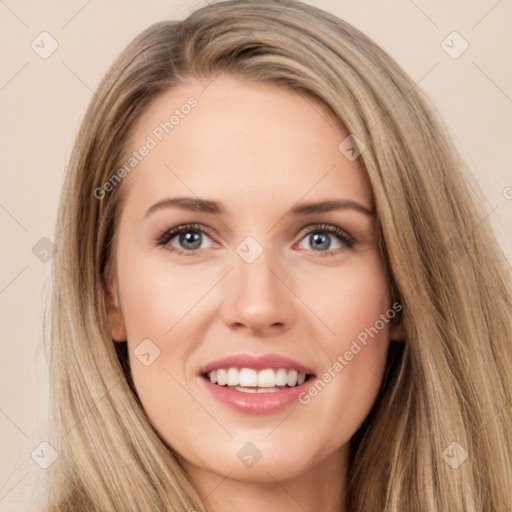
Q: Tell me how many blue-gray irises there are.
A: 2